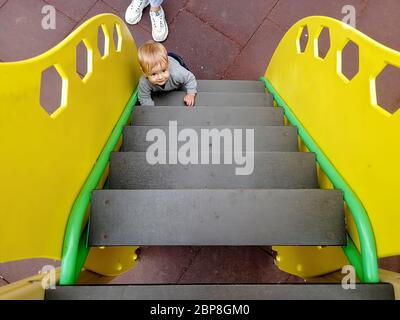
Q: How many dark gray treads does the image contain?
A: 7